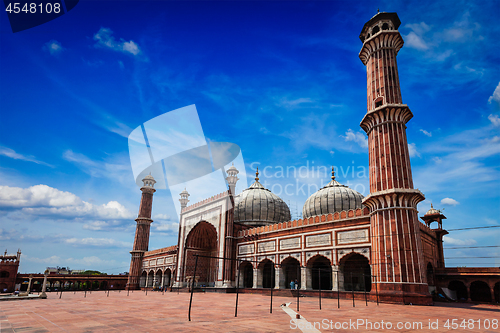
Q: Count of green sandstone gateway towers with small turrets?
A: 0